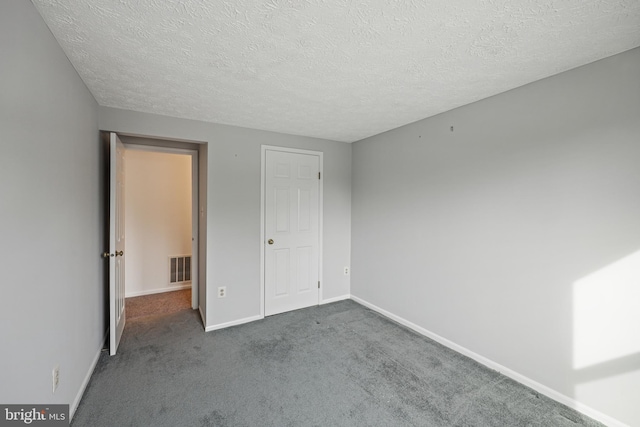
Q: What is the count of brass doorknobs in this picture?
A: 3